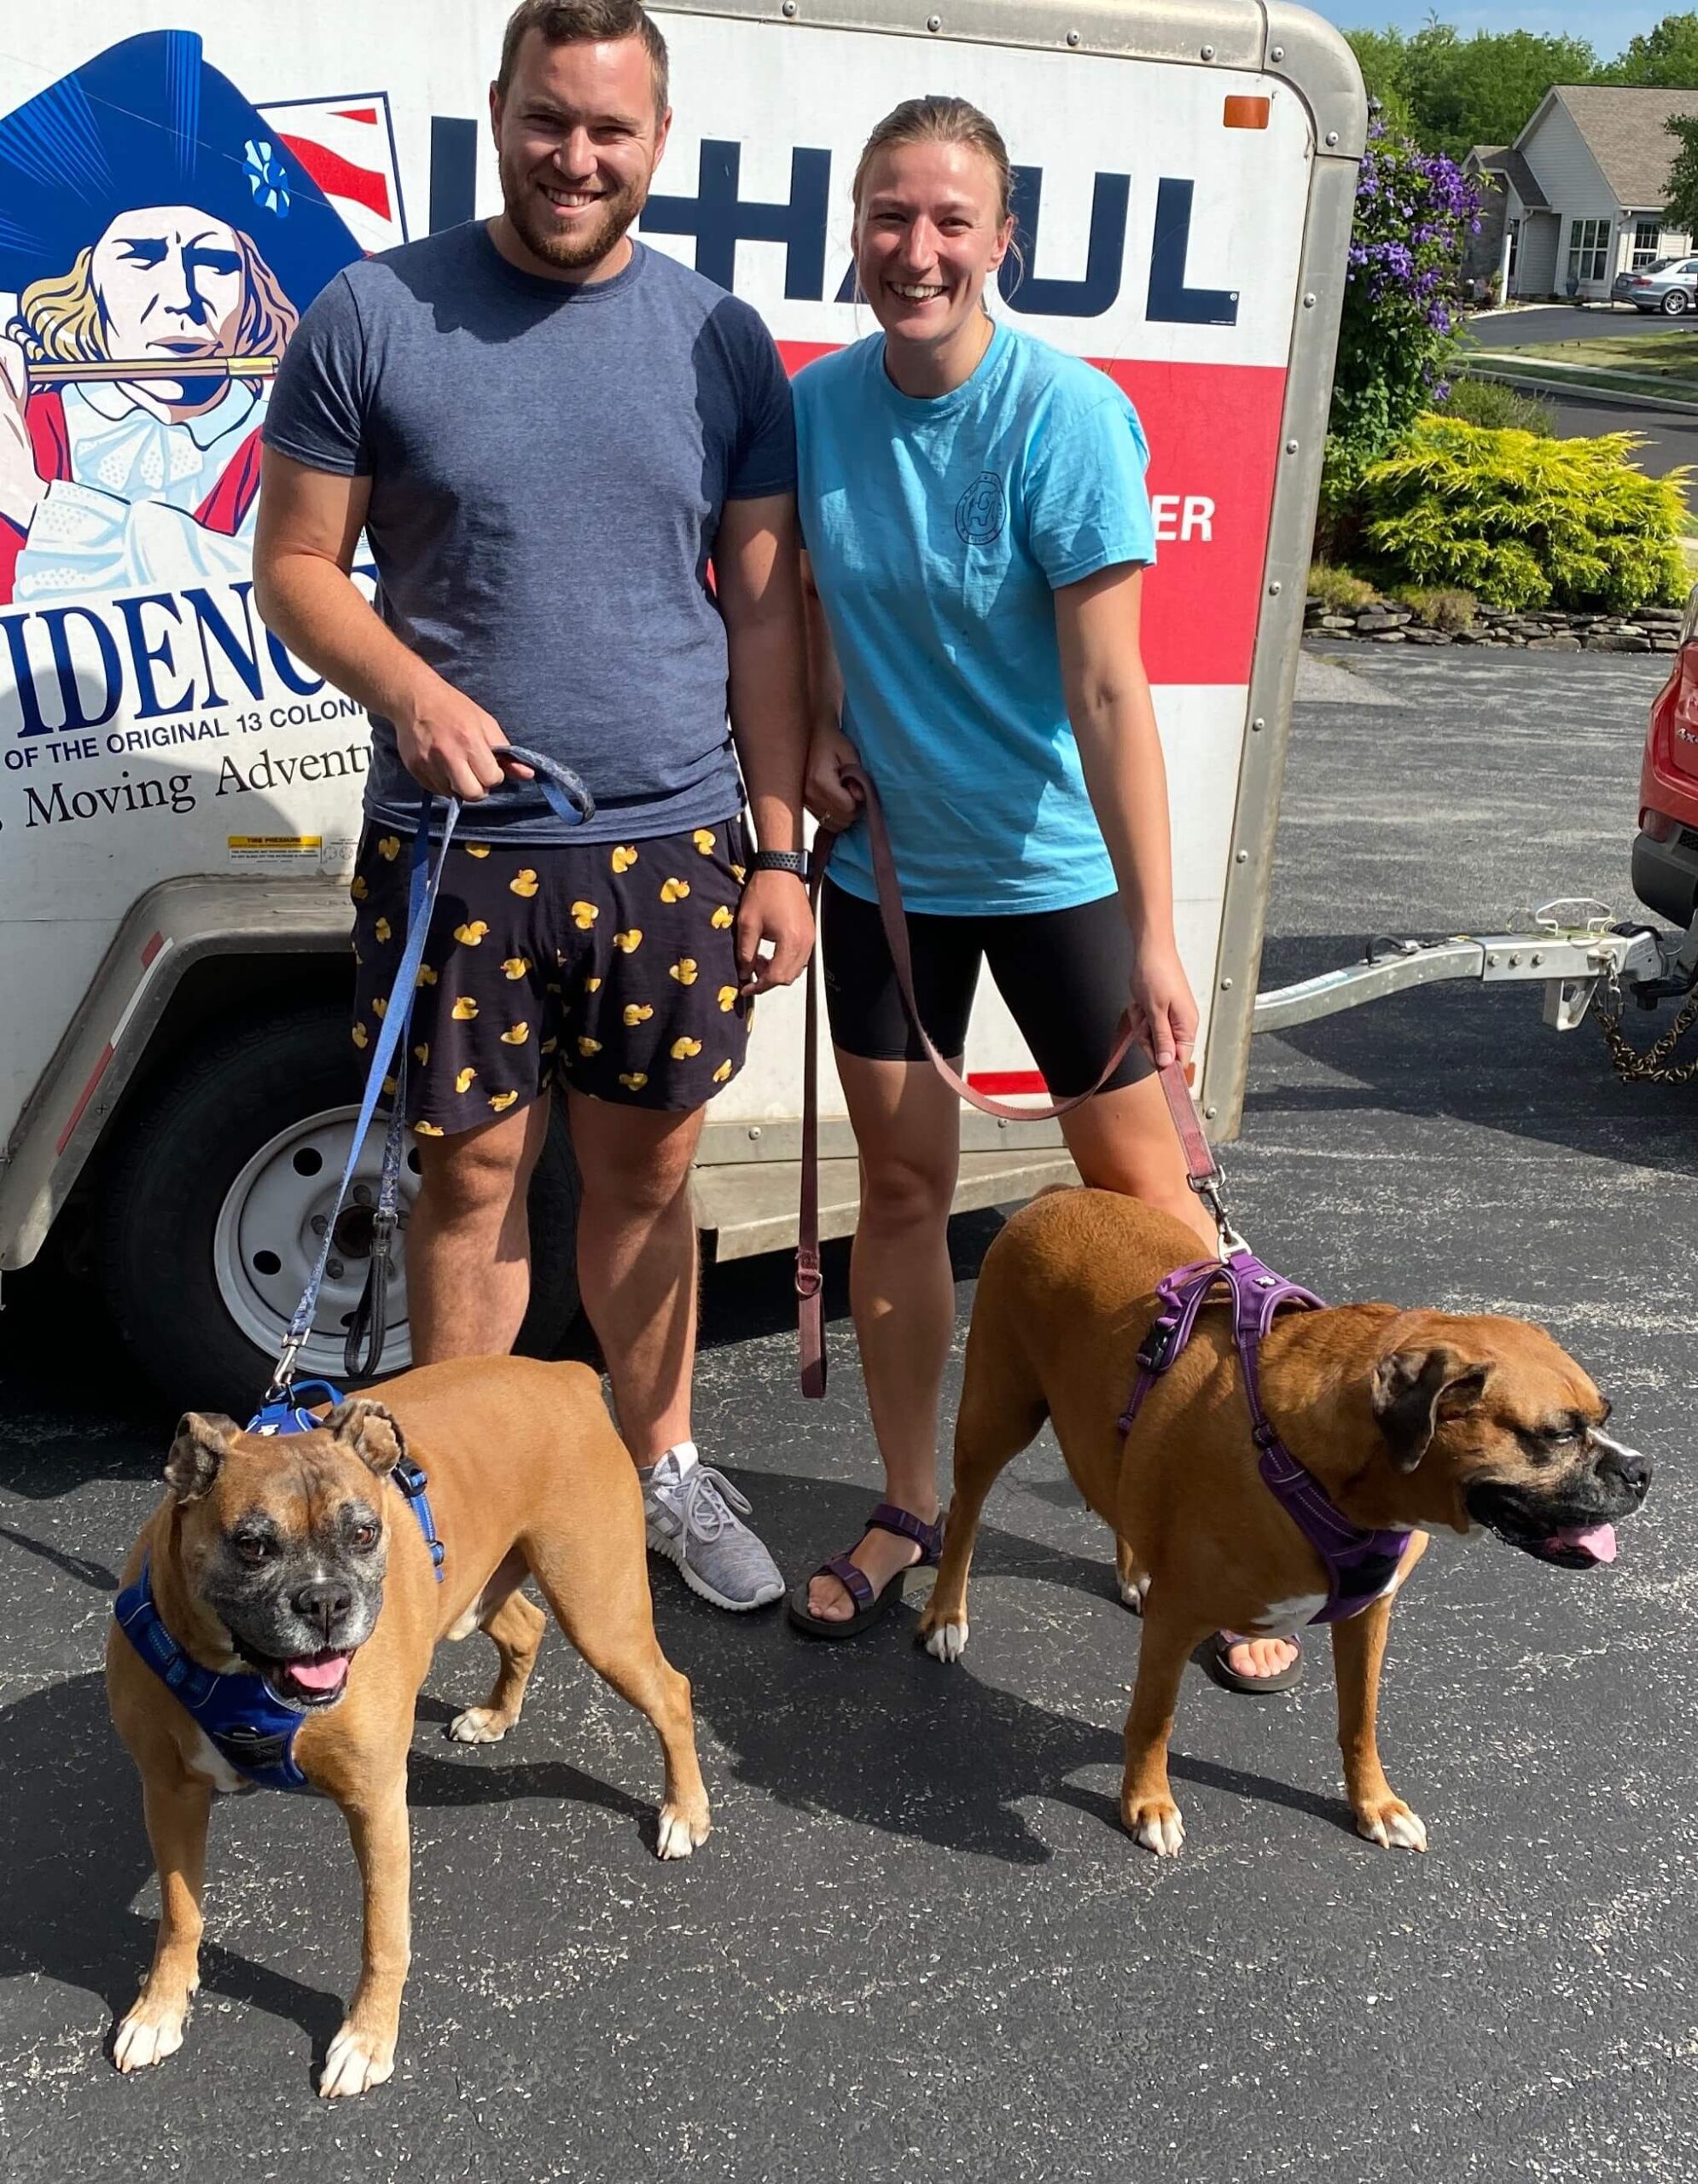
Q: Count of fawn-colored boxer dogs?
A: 2